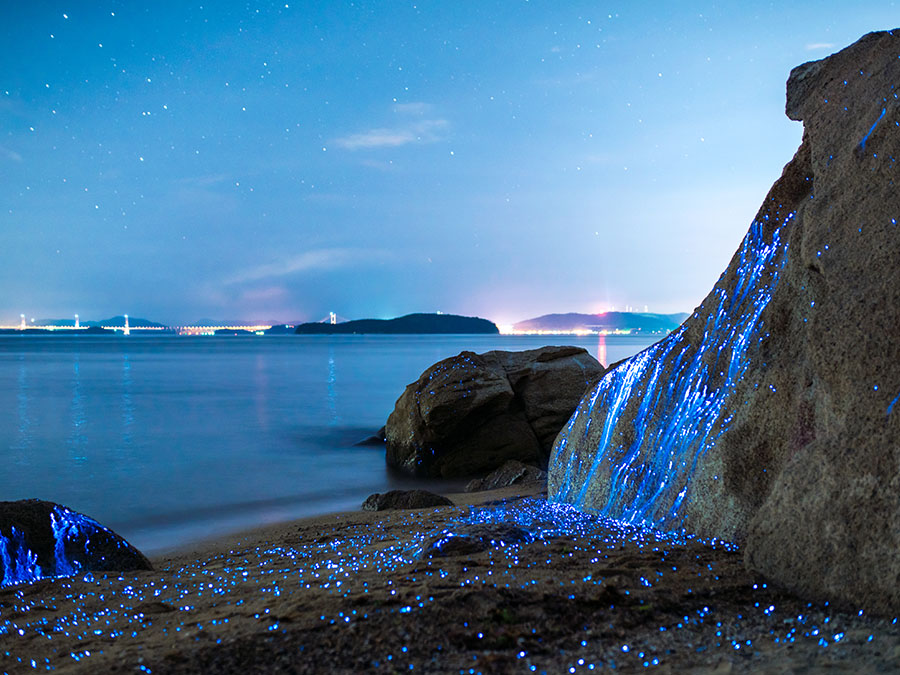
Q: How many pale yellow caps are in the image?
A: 0